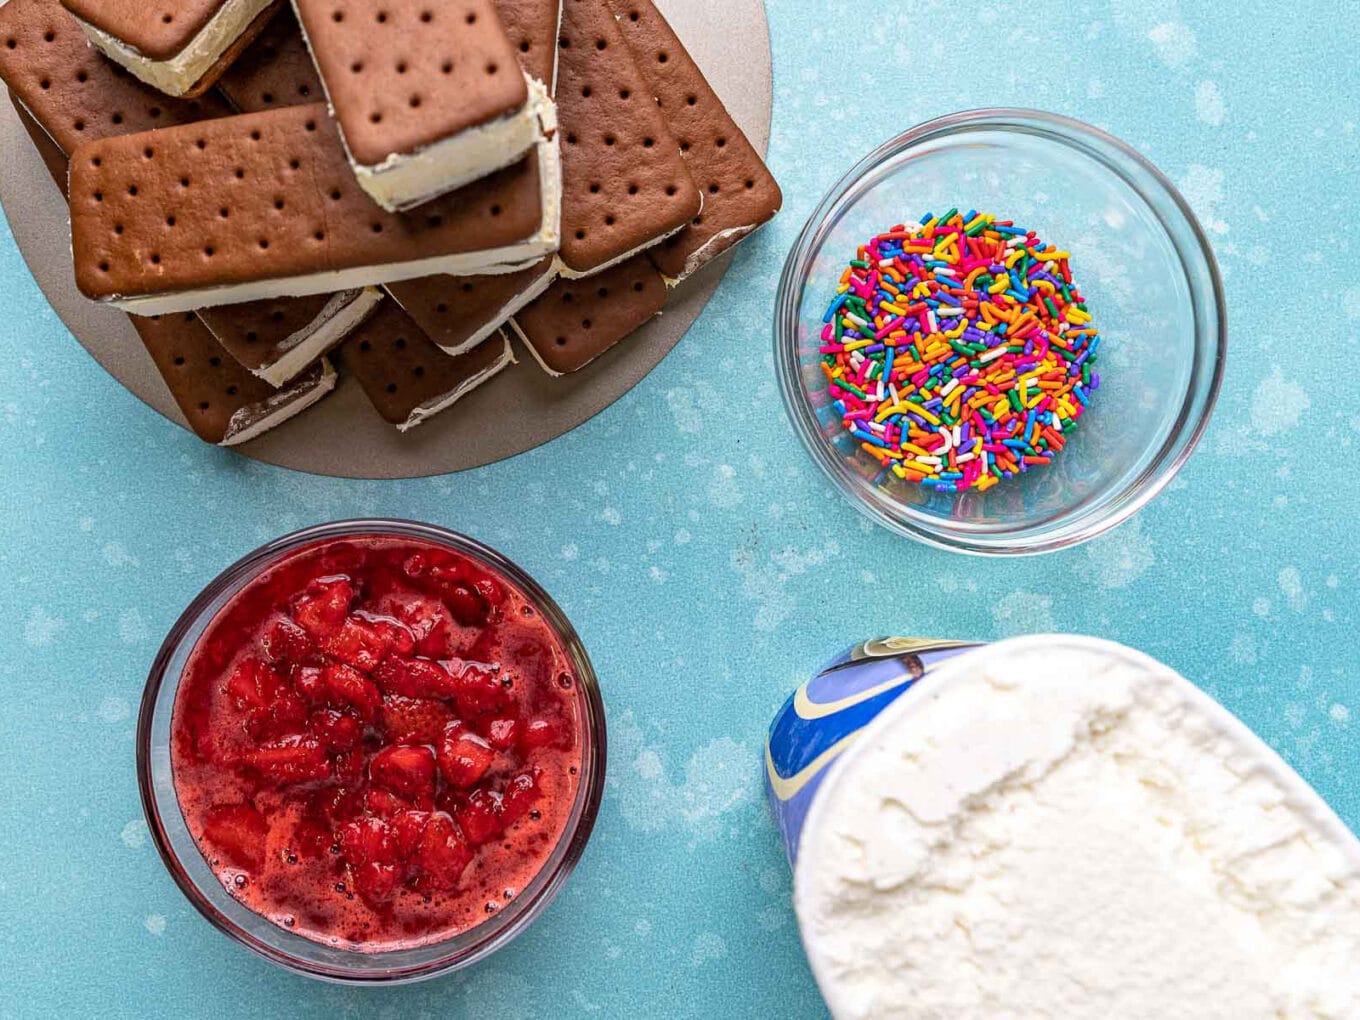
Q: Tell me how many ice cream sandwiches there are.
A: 11